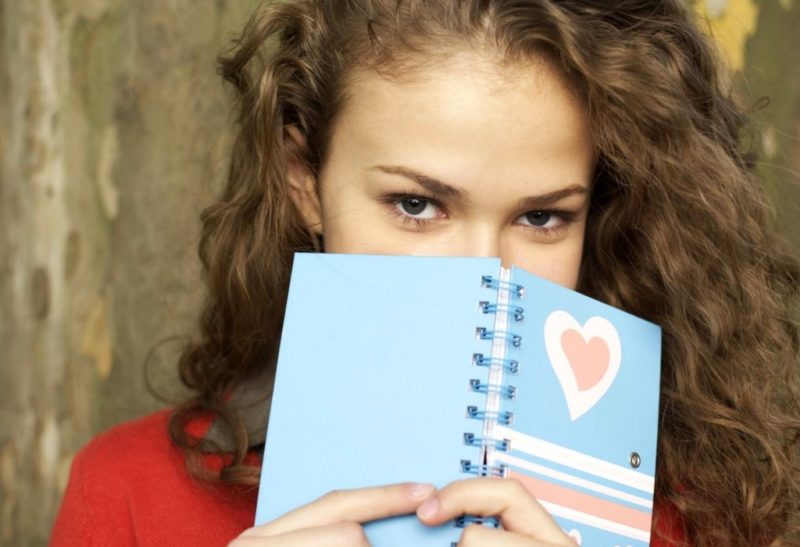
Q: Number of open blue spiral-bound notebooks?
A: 1